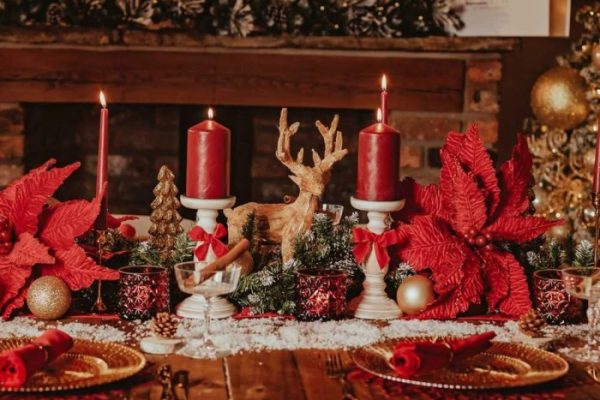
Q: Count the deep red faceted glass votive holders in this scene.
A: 3